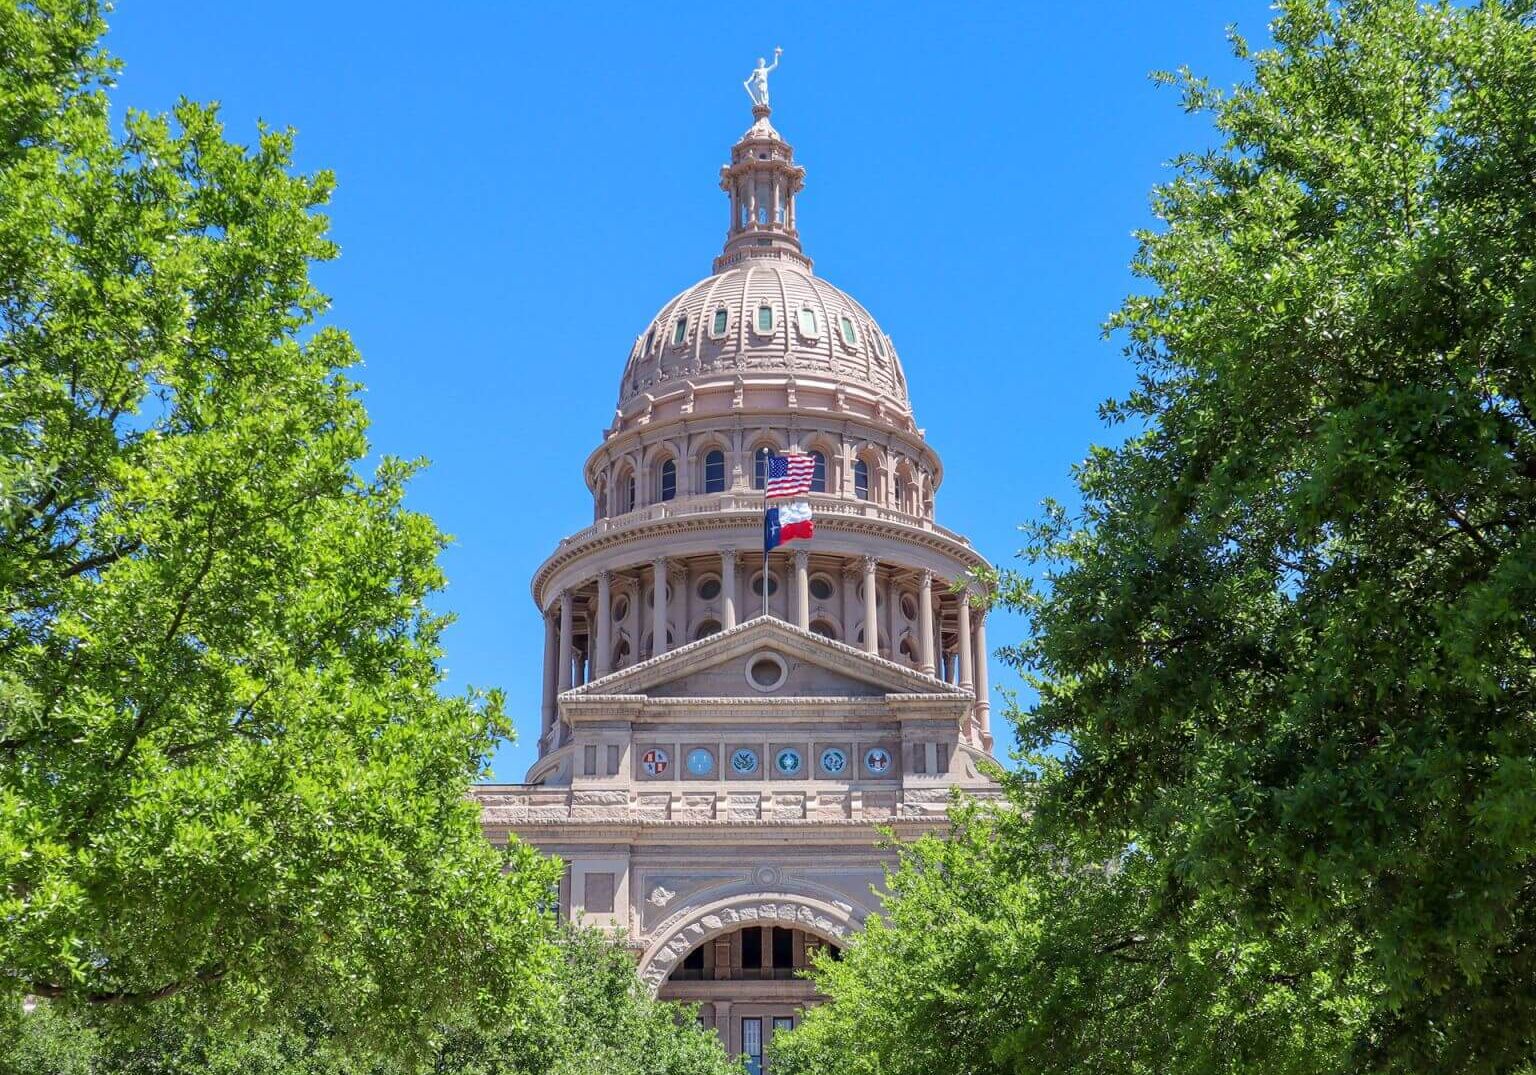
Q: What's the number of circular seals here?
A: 6